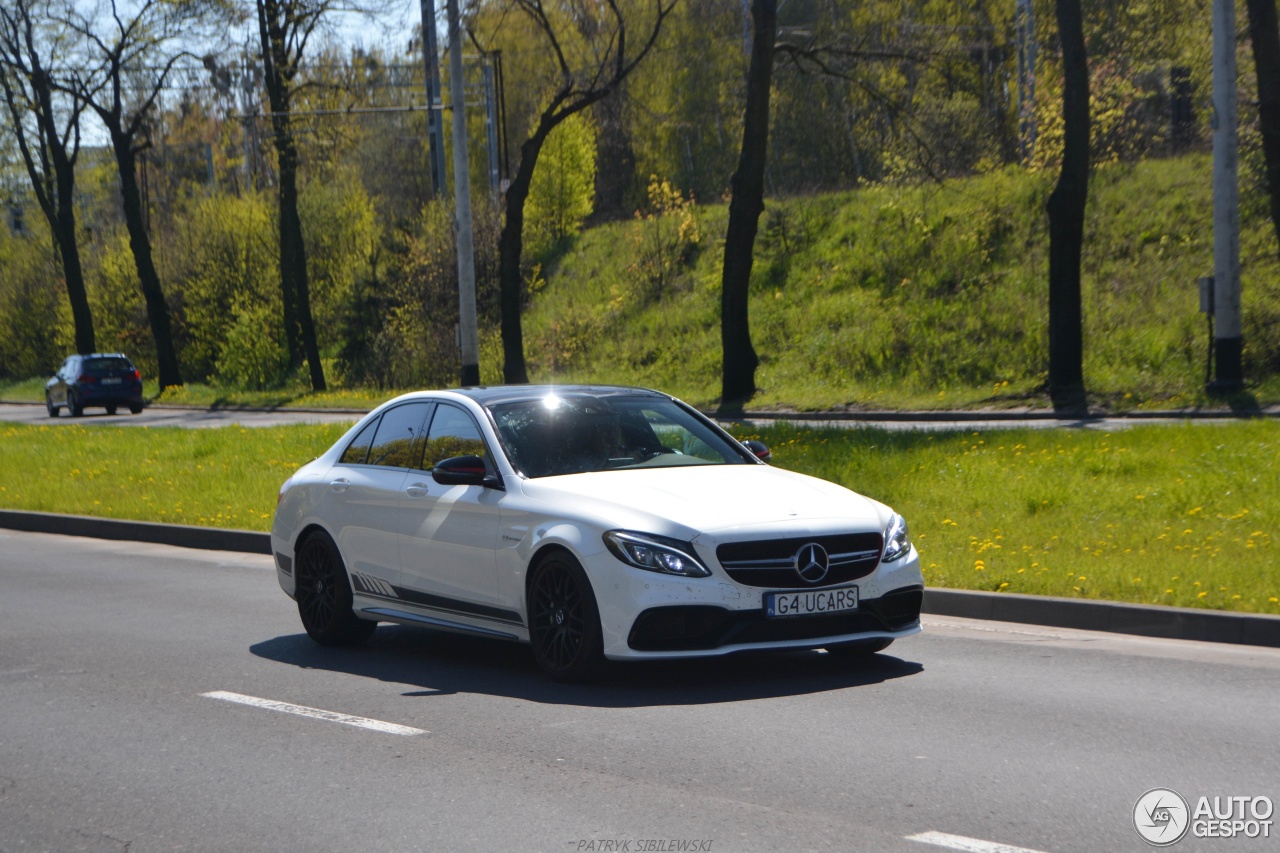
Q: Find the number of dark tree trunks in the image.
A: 7